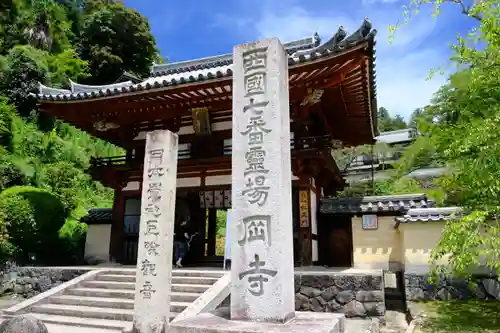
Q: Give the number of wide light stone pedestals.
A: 1